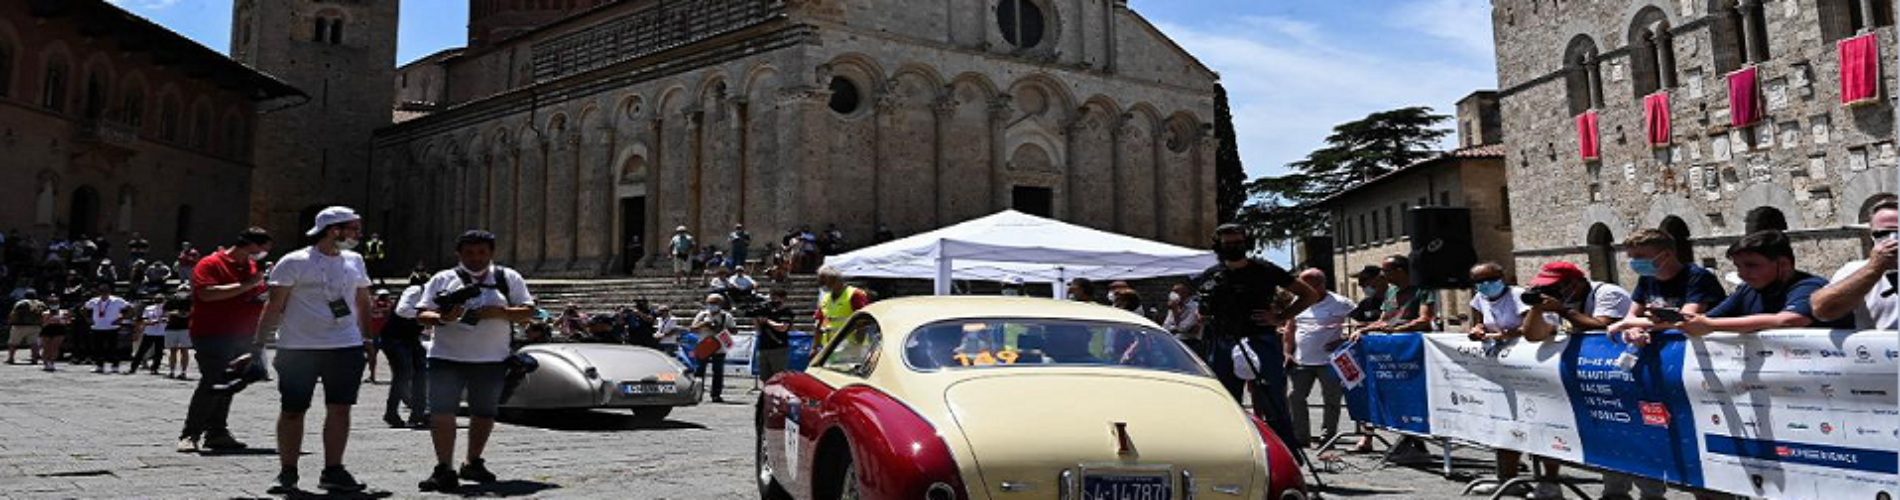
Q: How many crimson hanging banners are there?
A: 4